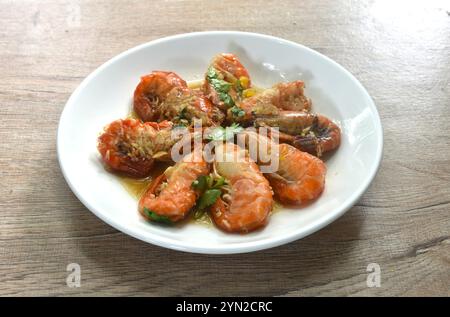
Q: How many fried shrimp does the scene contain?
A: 8